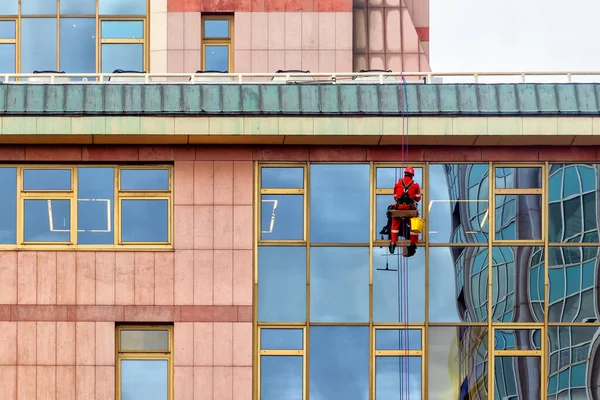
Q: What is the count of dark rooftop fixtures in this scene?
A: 5